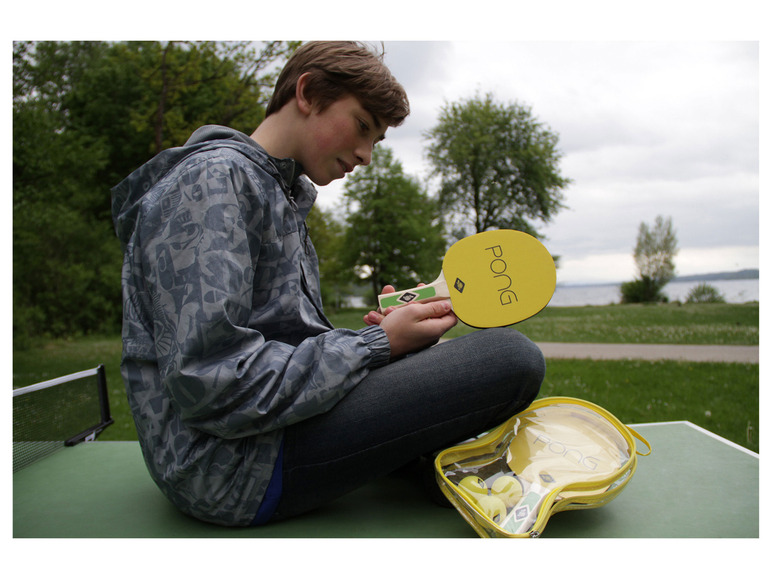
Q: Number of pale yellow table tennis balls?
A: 3